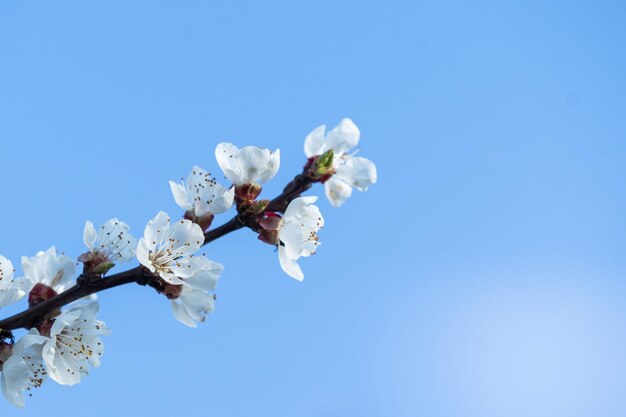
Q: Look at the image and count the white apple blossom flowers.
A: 11